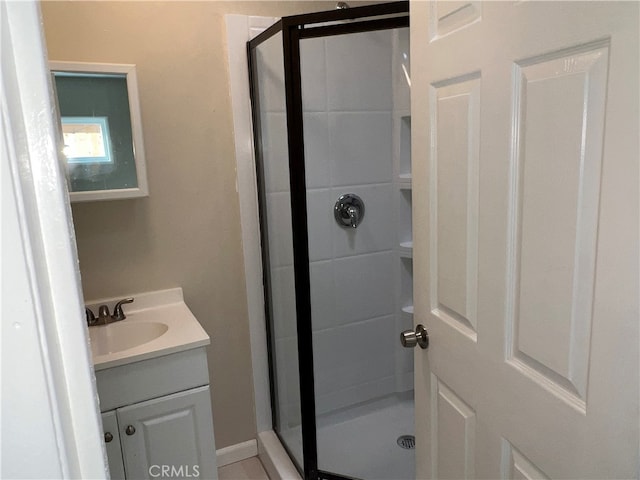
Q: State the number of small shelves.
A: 3